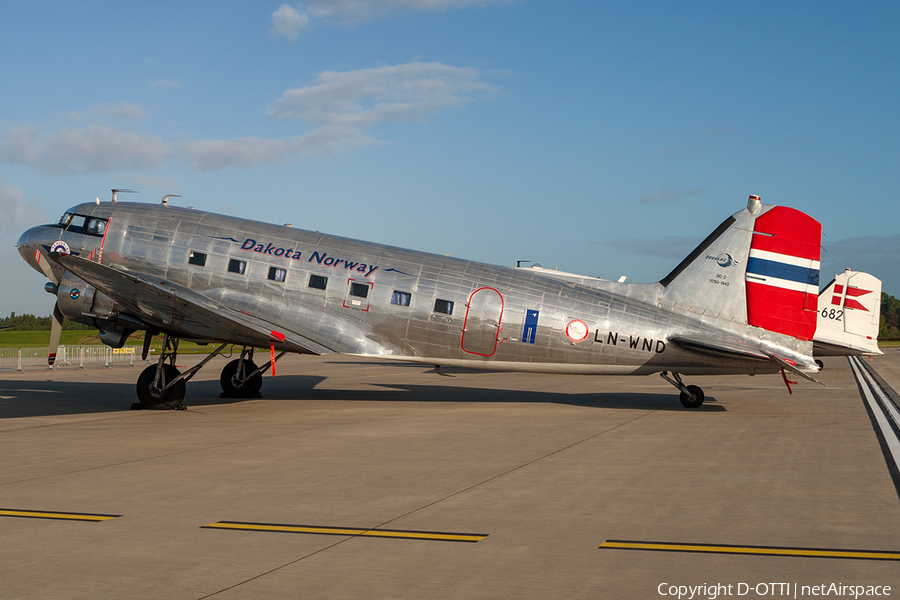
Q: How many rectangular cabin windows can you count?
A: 7